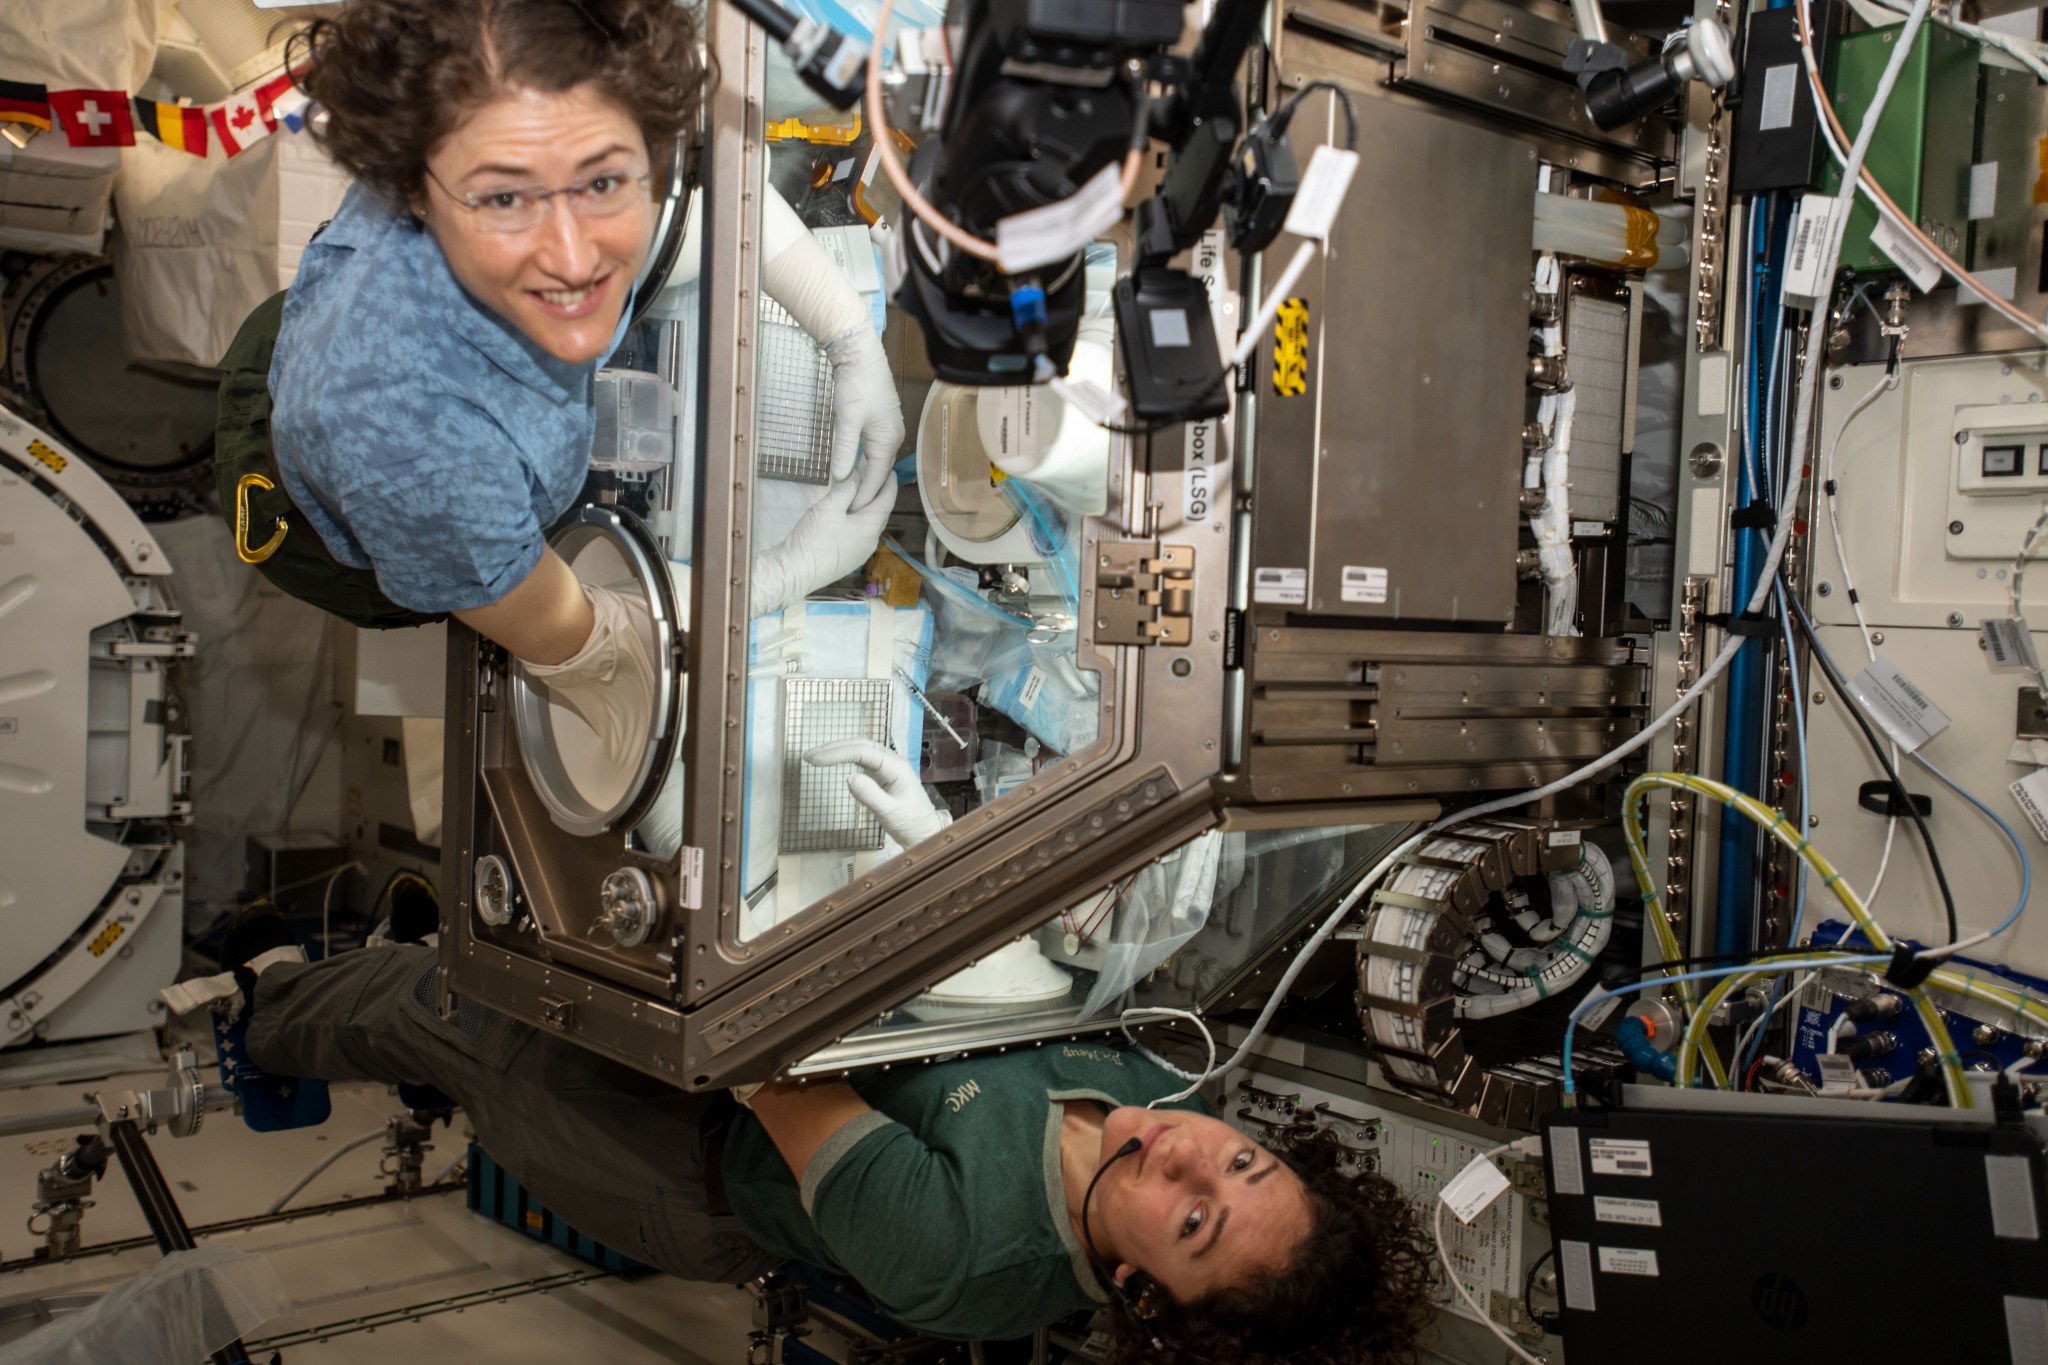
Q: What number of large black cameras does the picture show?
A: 1